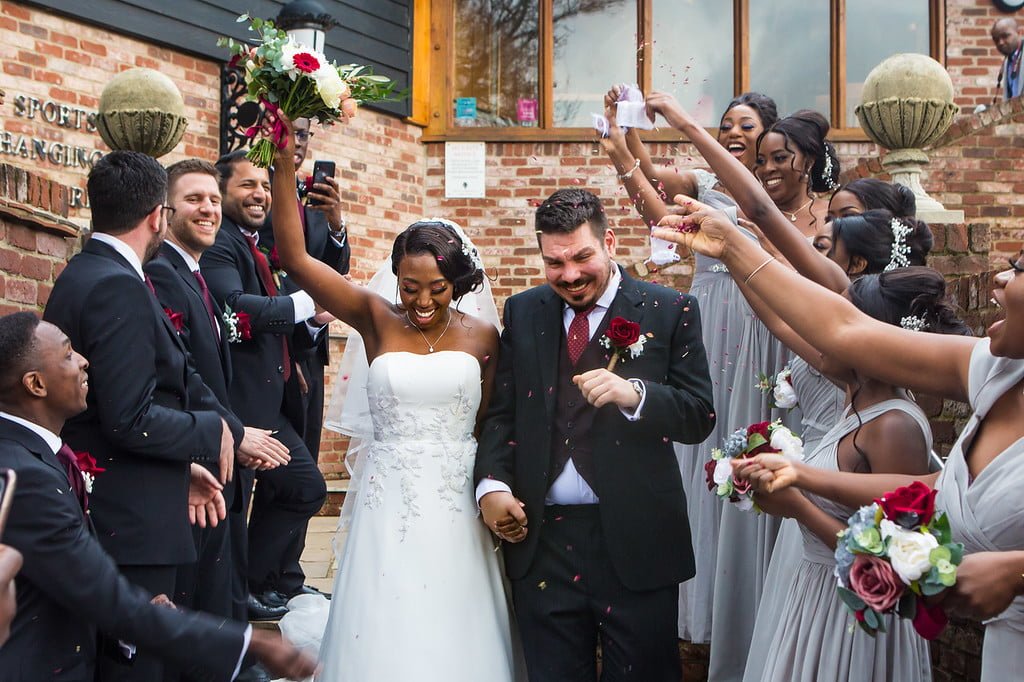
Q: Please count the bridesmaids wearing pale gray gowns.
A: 6